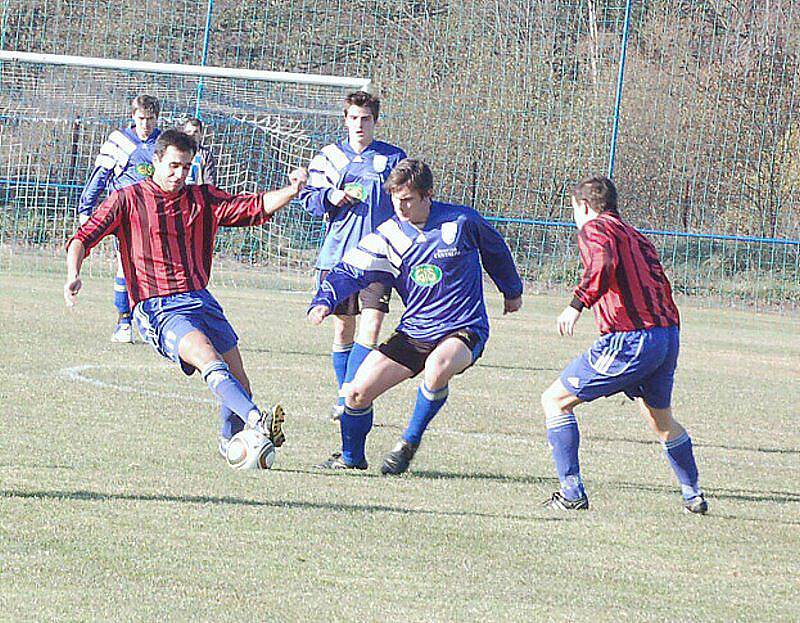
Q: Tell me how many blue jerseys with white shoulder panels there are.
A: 3